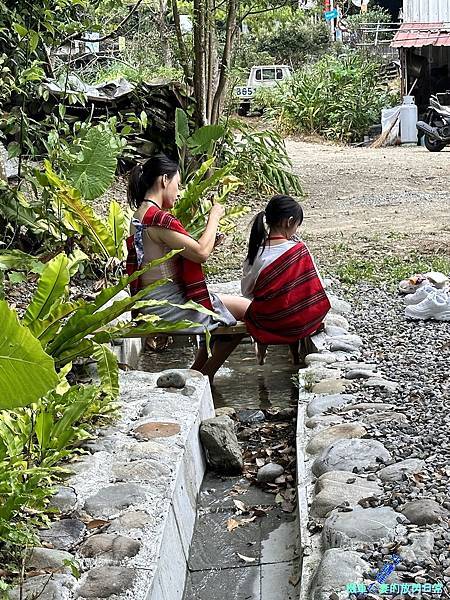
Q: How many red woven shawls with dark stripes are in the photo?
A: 2